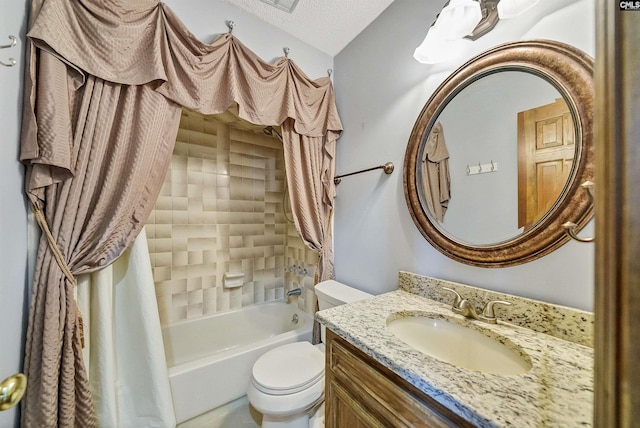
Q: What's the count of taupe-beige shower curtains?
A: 2